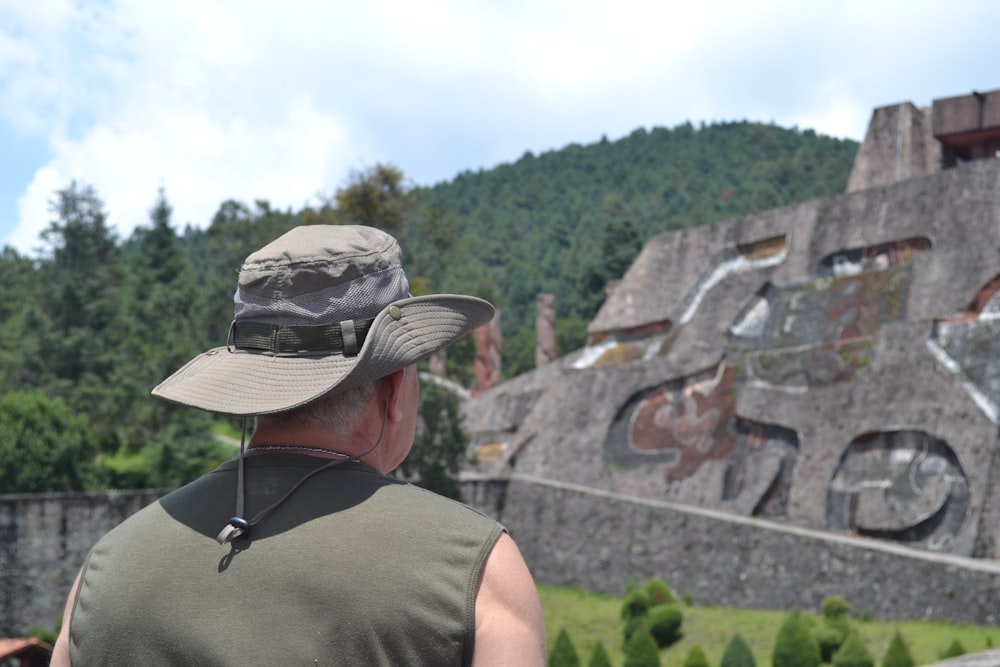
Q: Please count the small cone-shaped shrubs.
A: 9